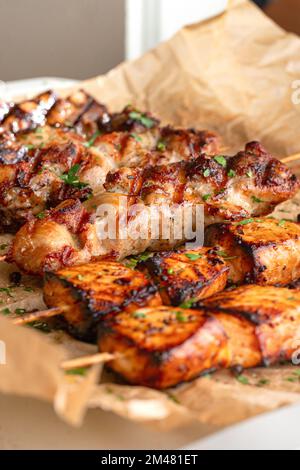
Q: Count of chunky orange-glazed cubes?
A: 5